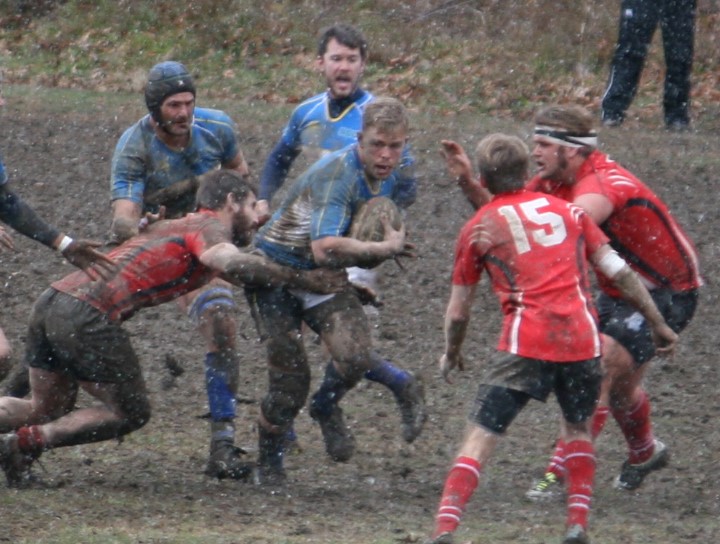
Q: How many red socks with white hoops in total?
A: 4